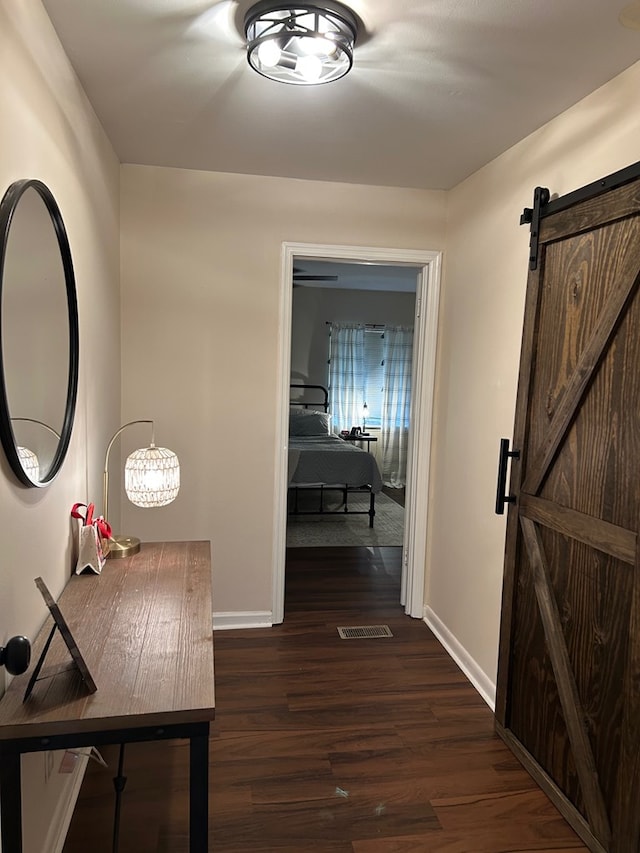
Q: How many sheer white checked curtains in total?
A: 2